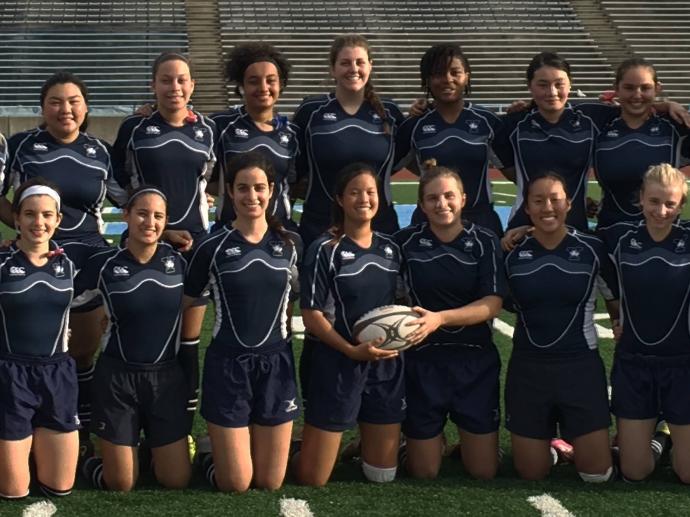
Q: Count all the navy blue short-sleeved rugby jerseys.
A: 14